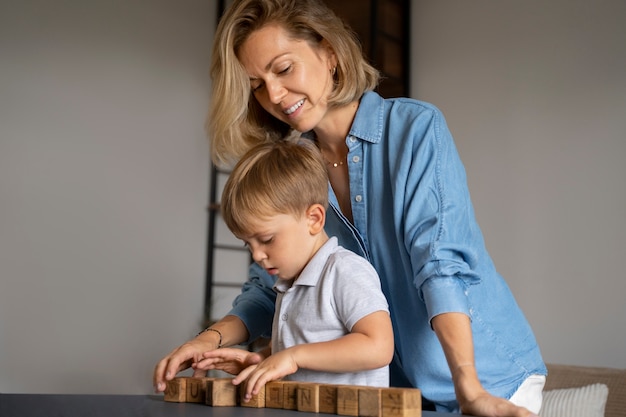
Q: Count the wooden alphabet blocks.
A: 11